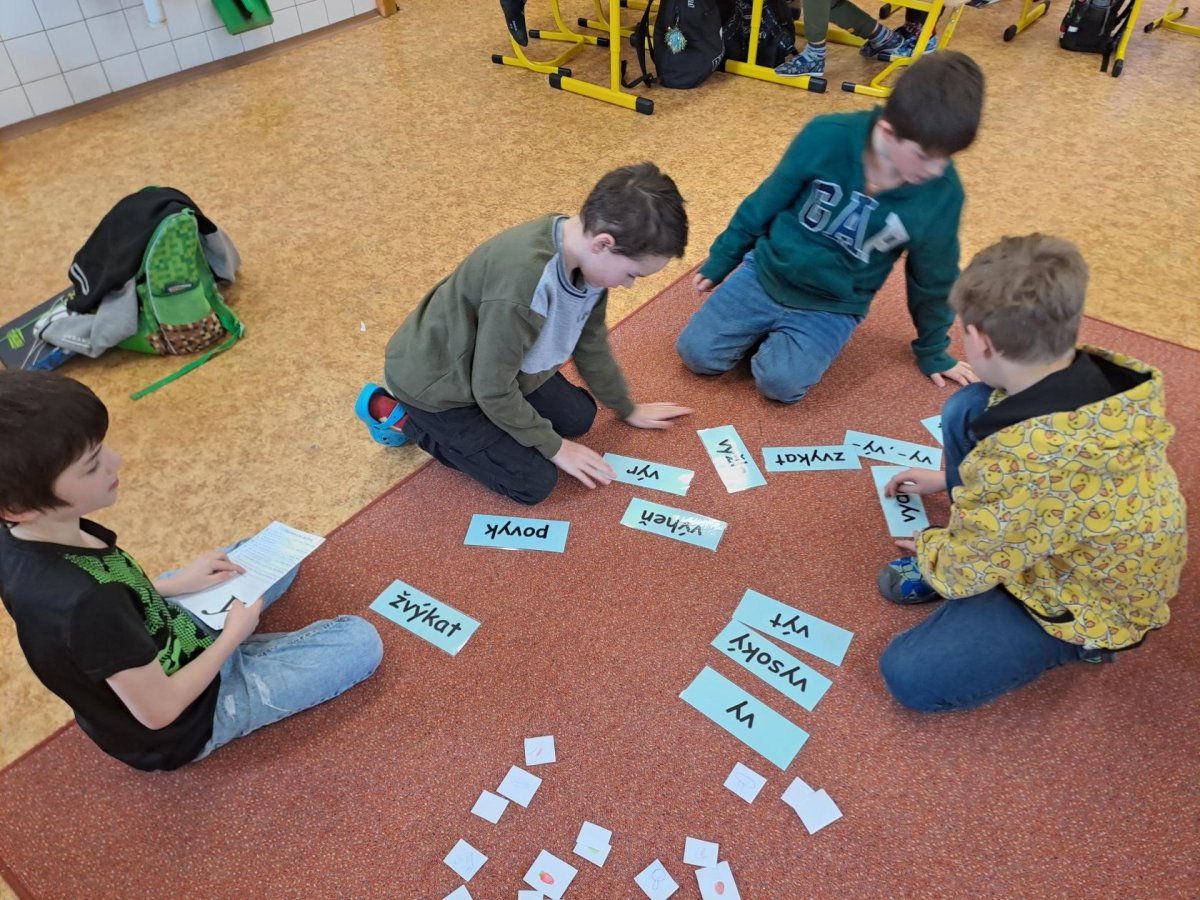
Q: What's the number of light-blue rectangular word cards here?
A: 12